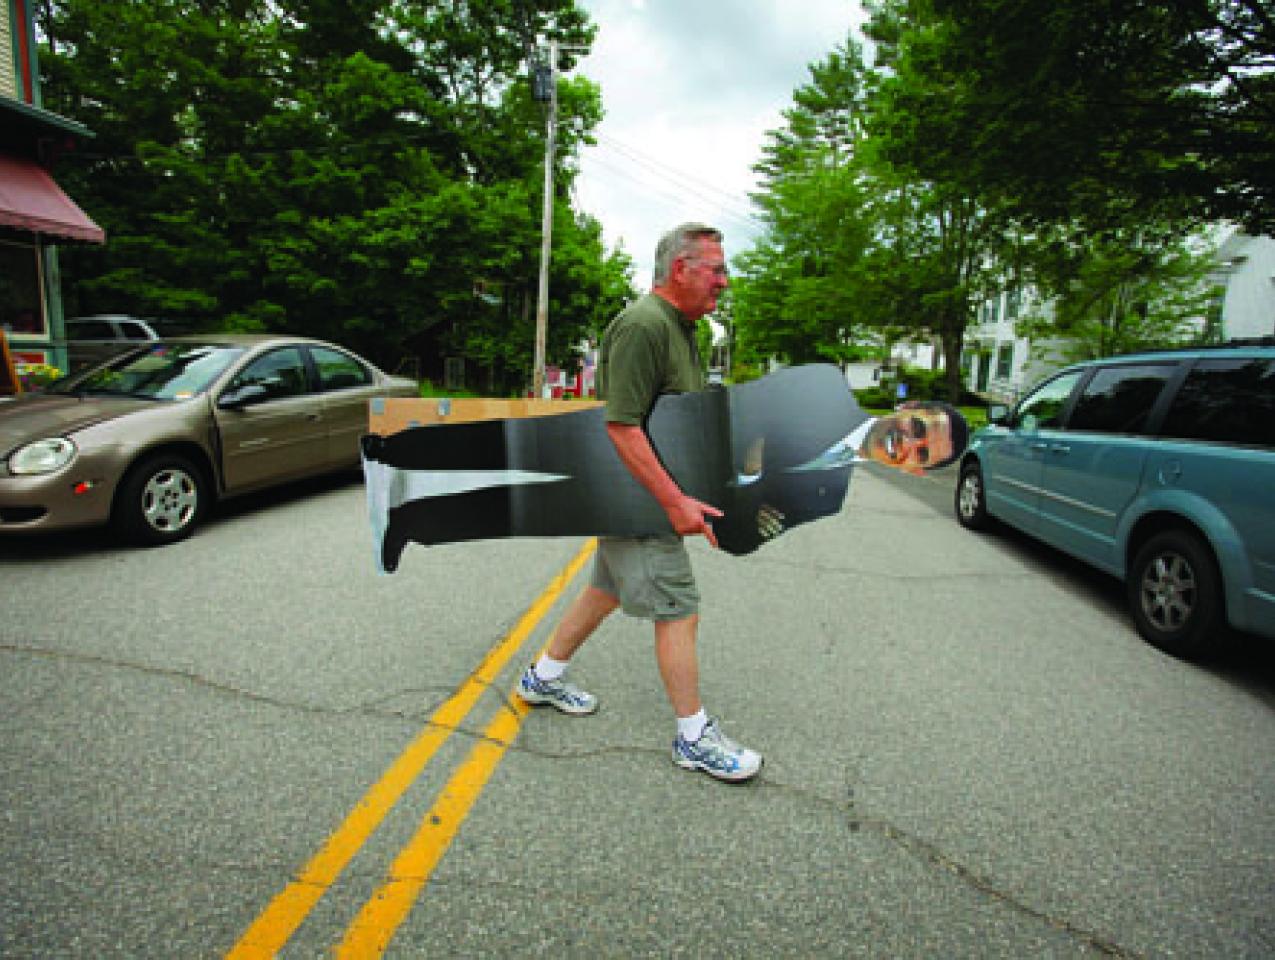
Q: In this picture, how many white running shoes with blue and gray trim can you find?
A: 2